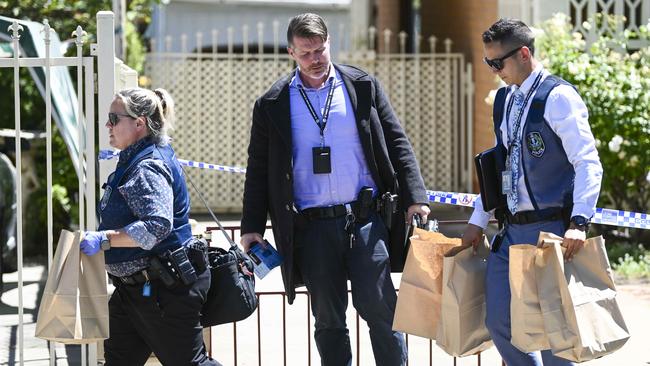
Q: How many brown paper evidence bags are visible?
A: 5